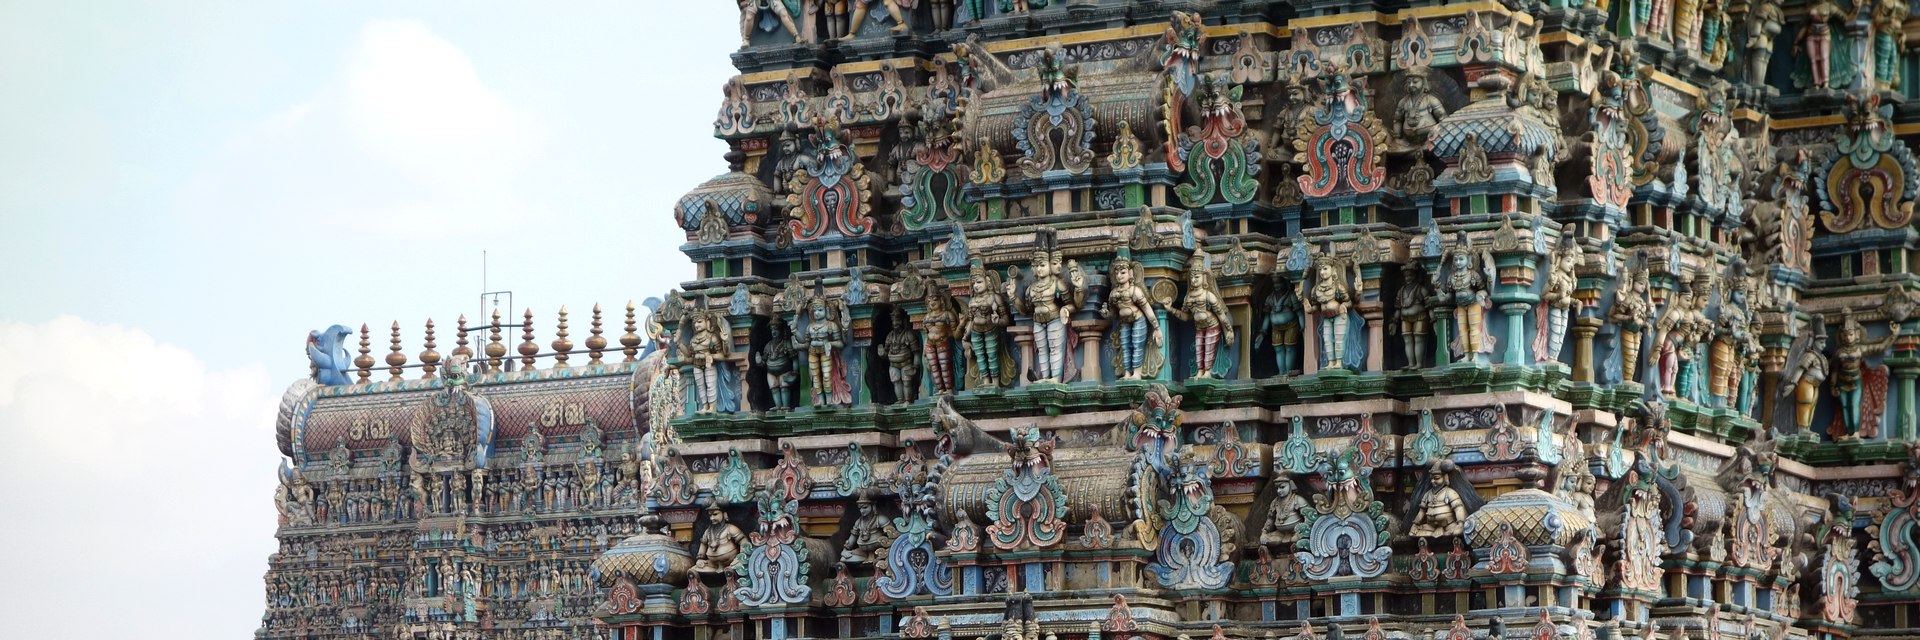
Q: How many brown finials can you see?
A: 9